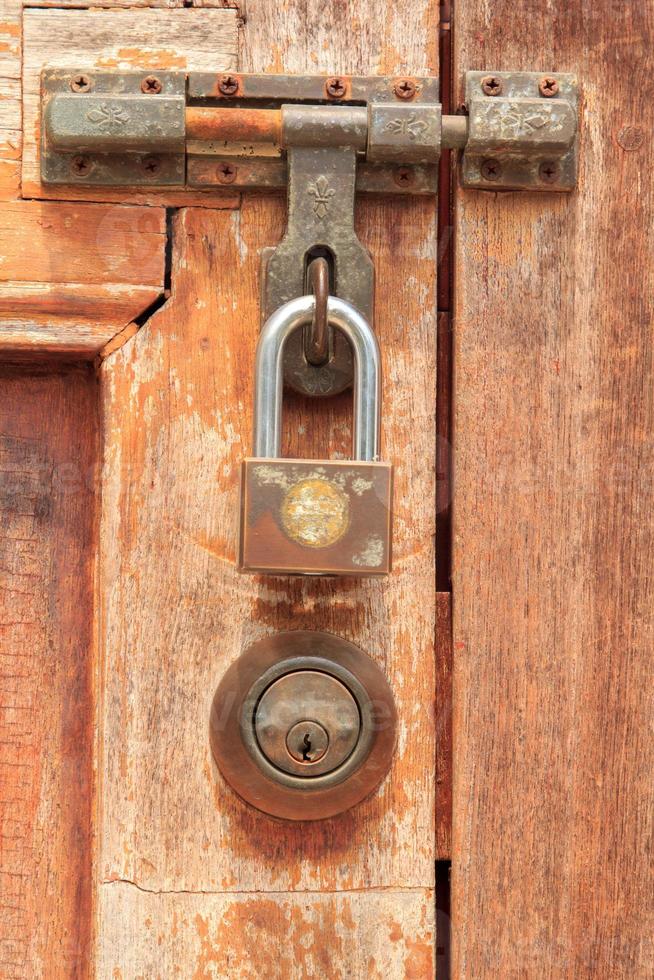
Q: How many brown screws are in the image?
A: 13